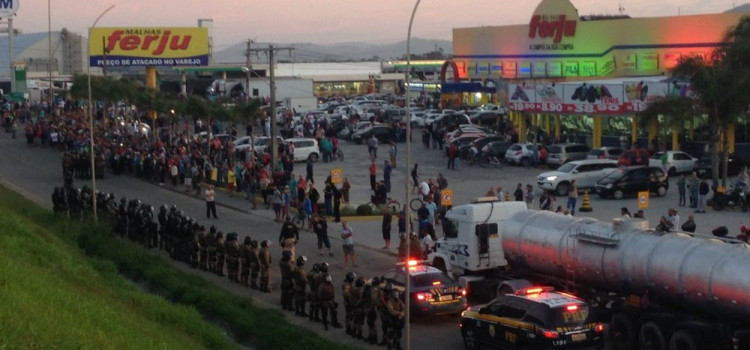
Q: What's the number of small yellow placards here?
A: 3